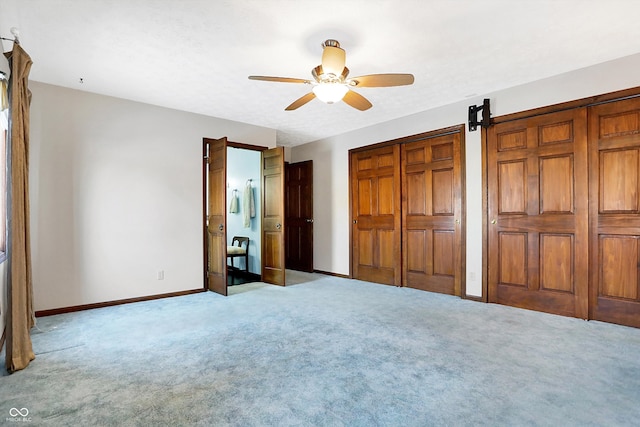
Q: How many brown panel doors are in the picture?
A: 7